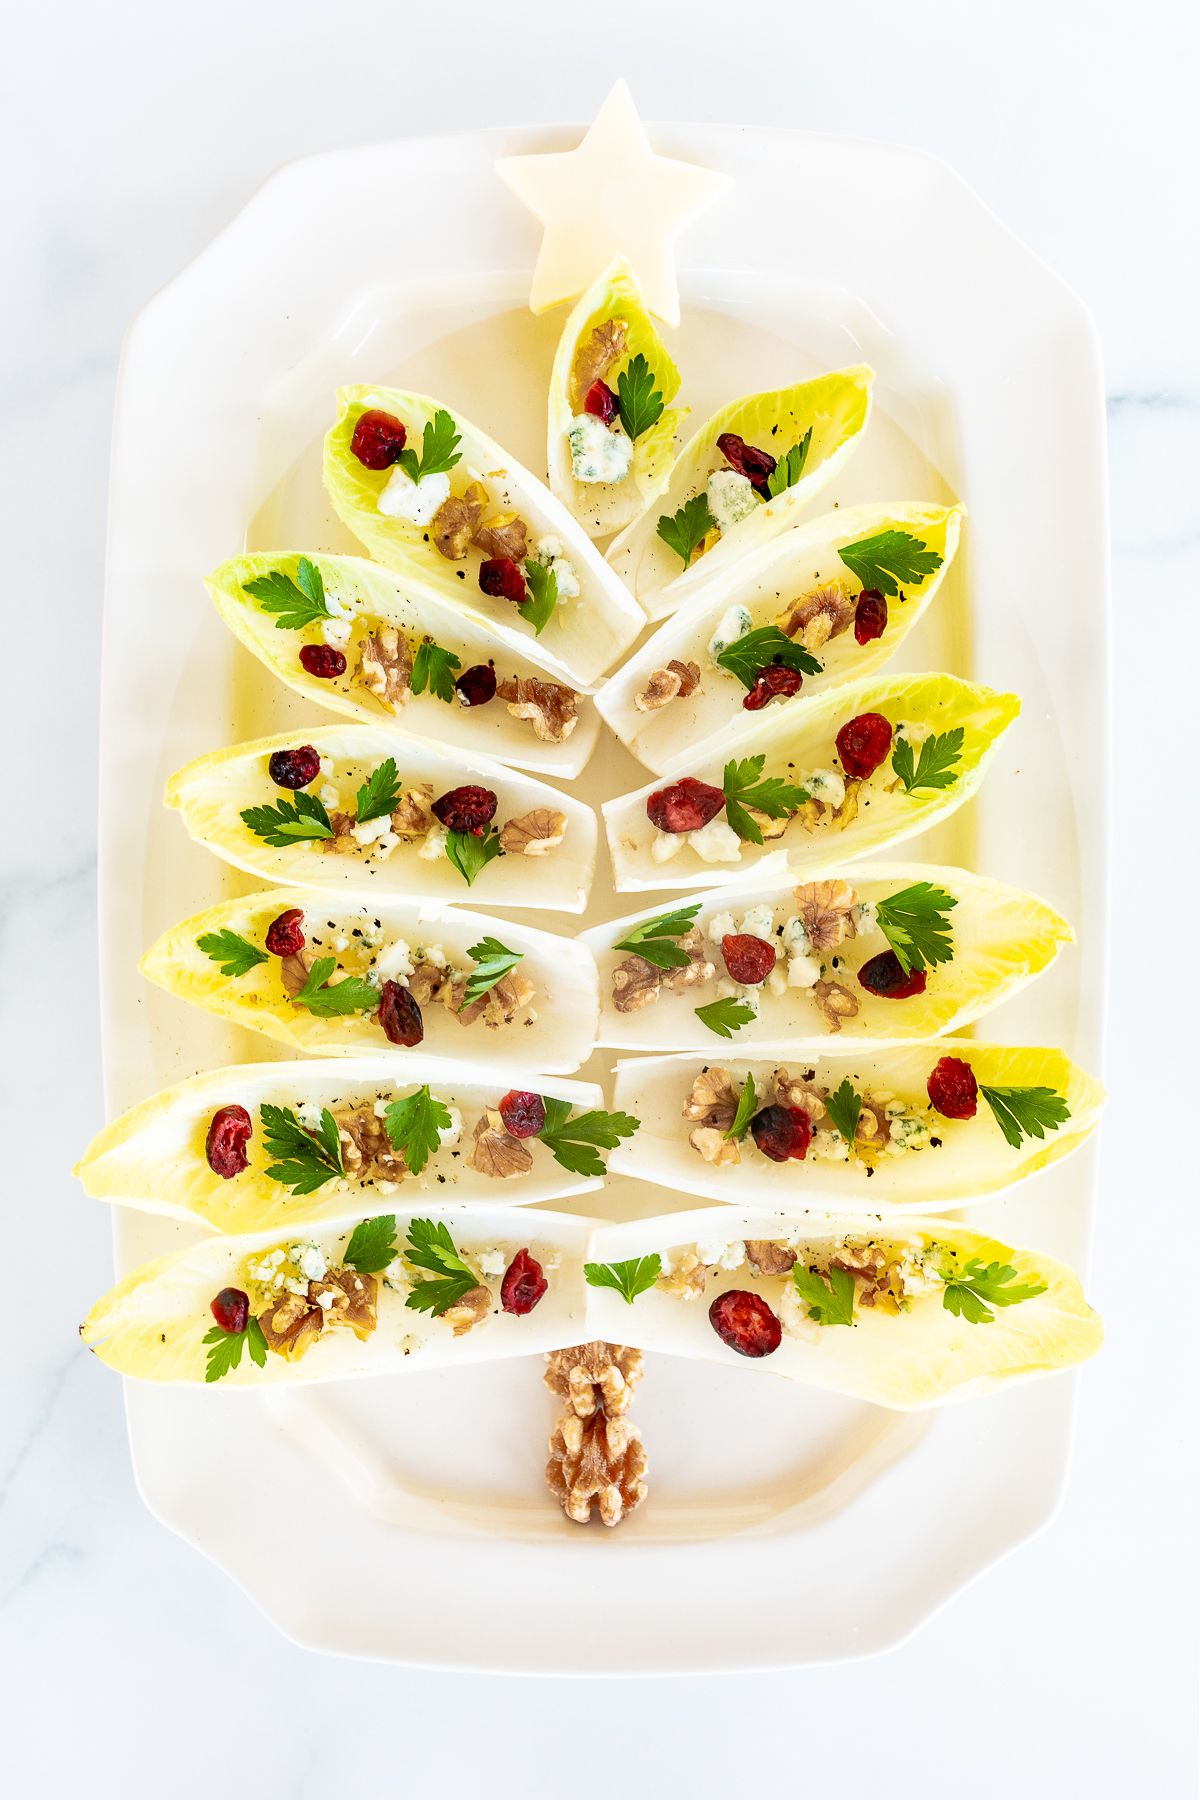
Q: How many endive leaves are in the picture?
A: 13